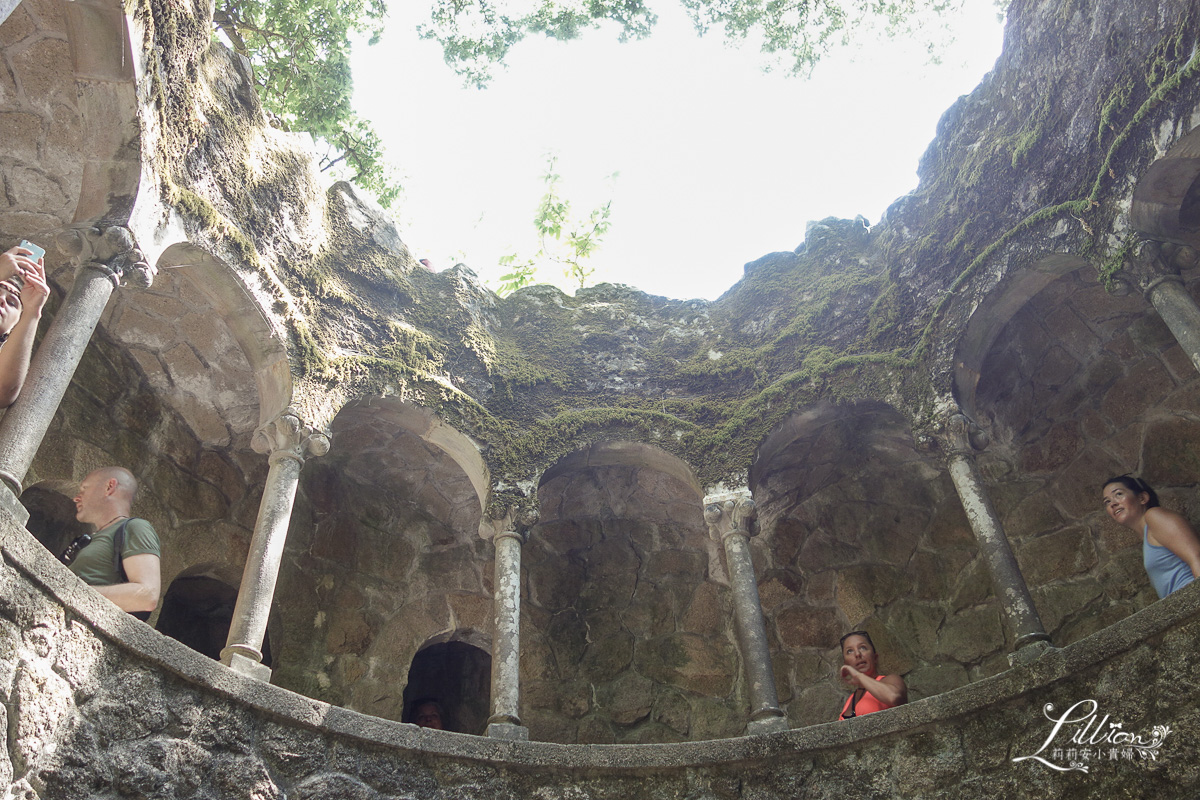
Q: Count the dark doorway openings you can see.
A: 3